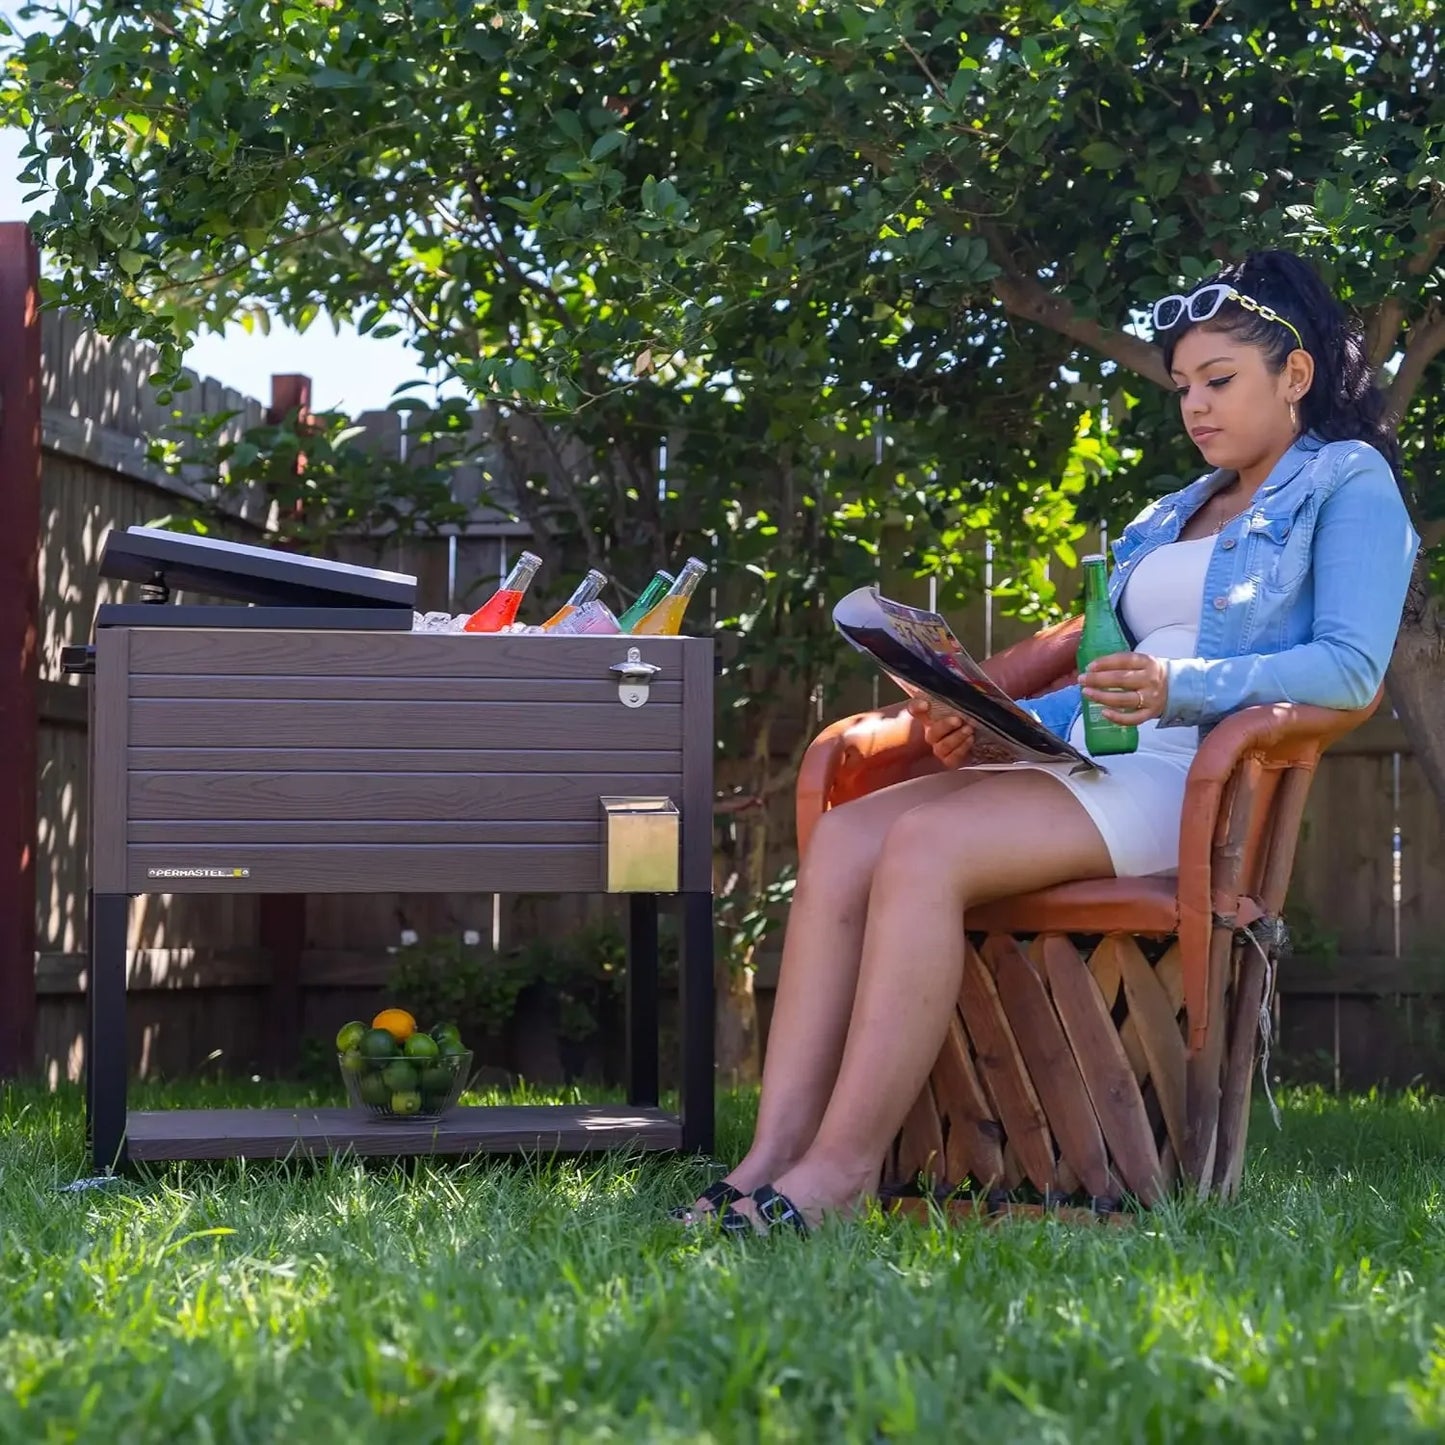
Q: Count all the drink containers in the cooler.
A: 5